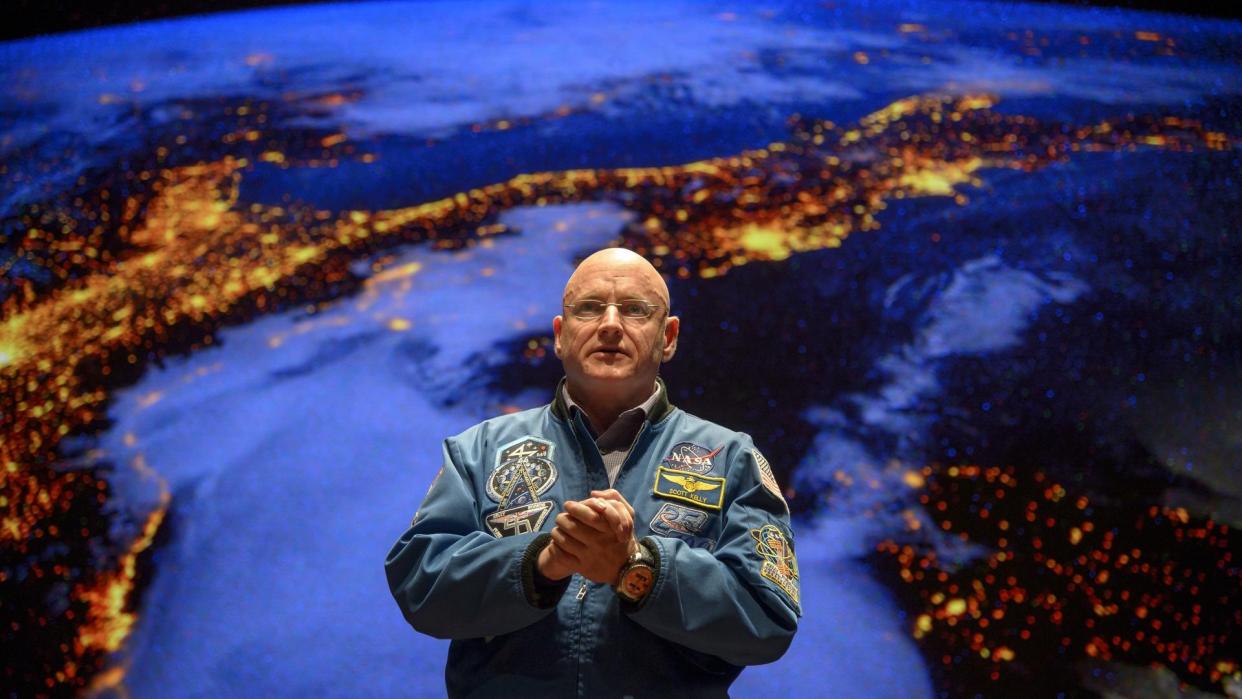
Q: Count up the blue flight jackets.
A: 1